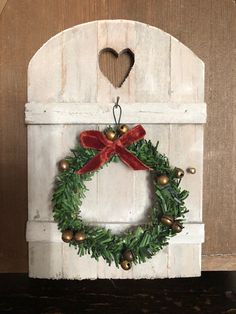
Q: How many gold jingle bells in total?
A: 11